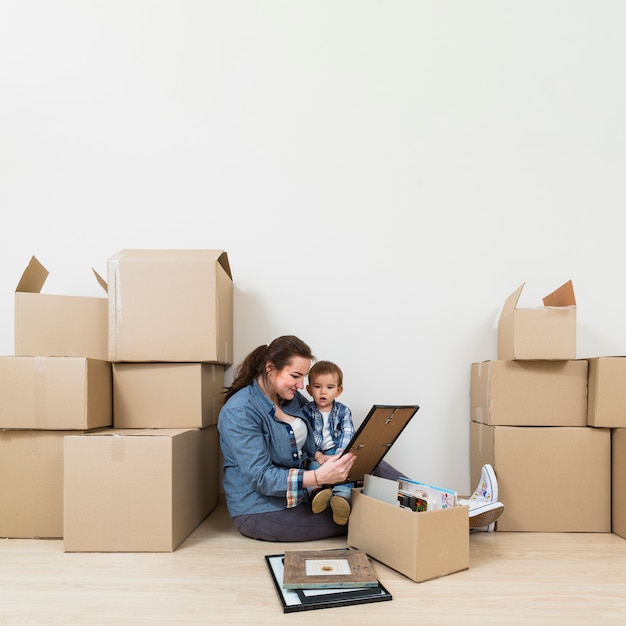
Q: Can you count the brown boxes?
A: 12